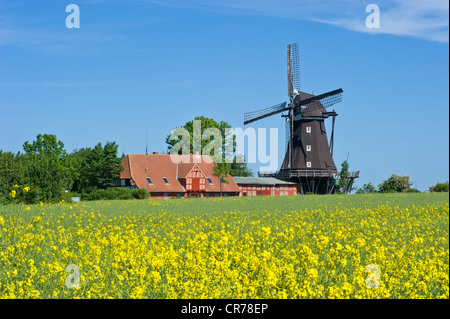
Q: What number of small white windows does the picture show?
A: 3